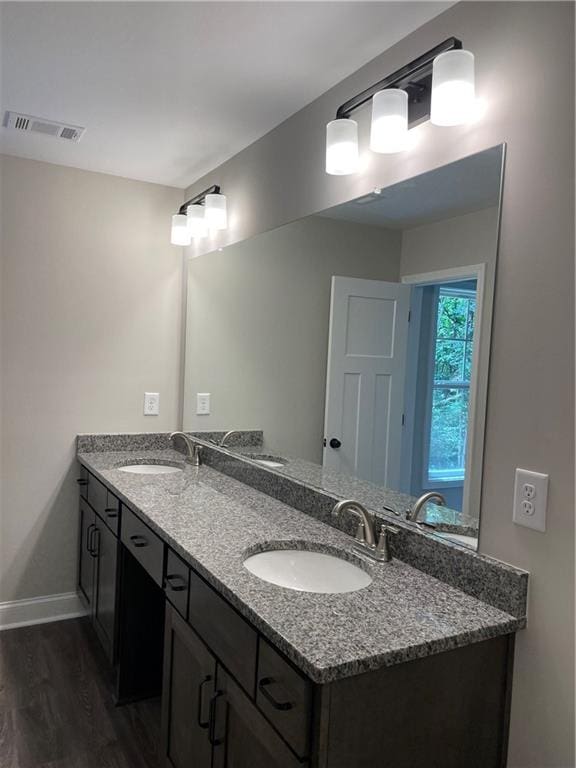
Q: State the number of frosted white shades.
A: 6